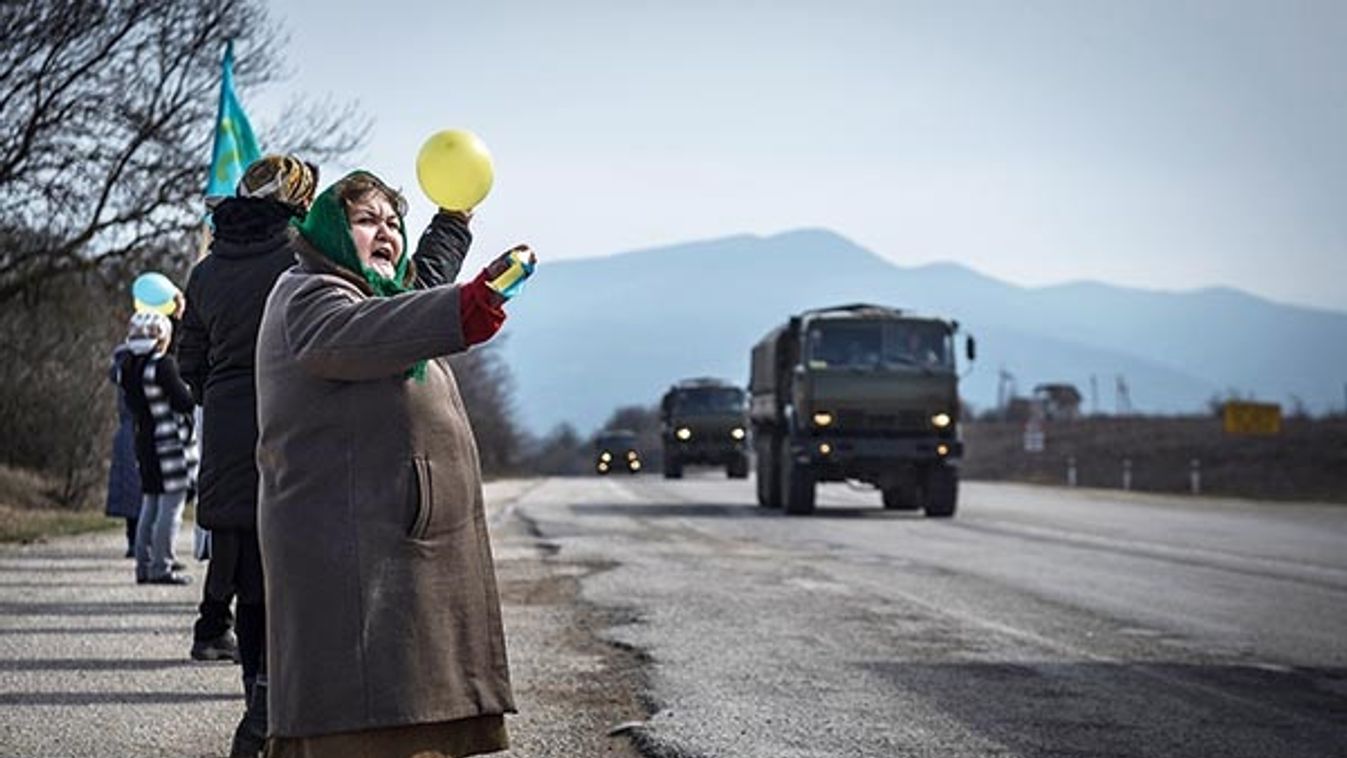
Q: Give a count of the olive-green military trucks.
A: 3